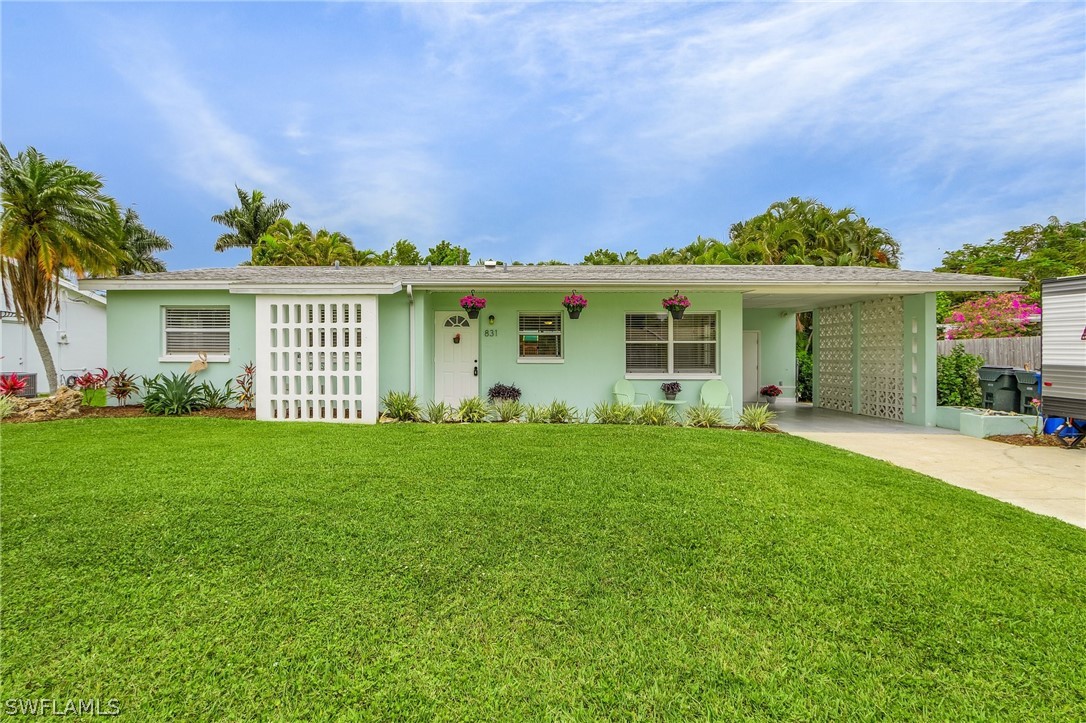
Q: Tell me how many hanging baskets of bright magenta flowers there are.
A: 3